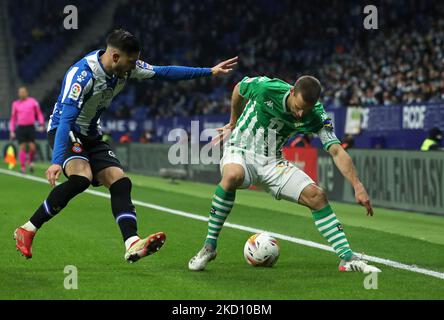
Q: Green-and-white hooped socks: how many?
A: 2